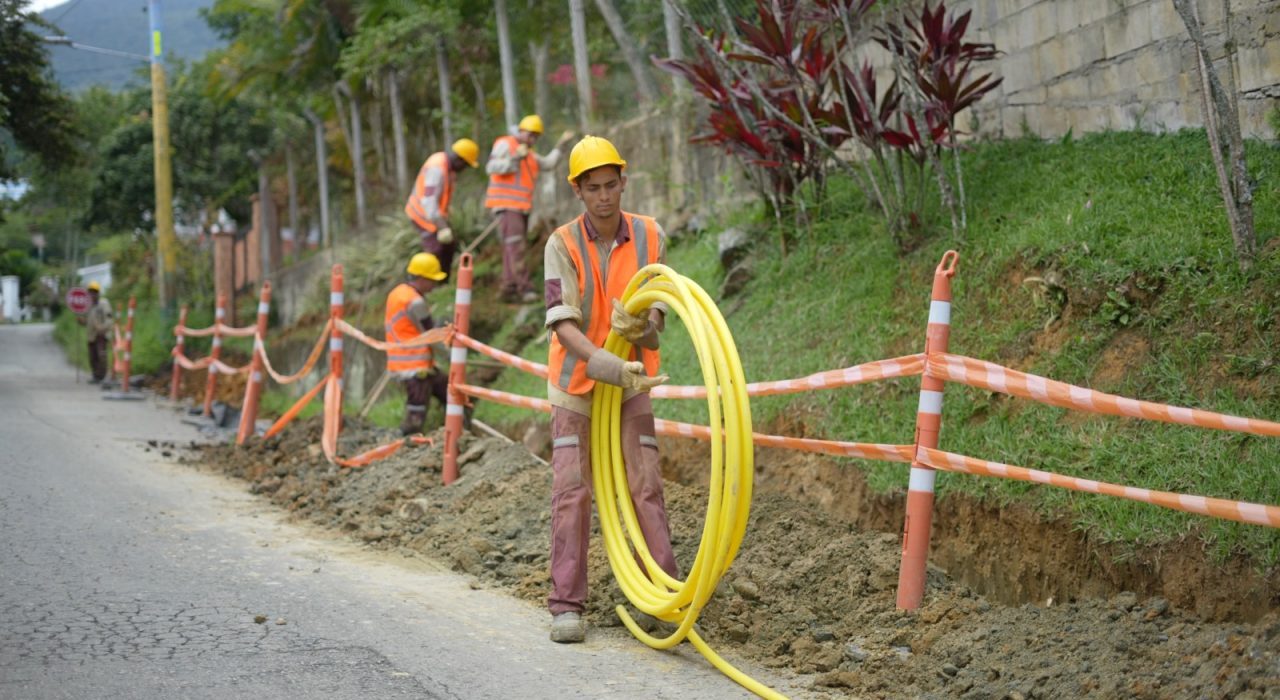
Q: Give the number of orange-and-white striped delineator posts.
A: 8